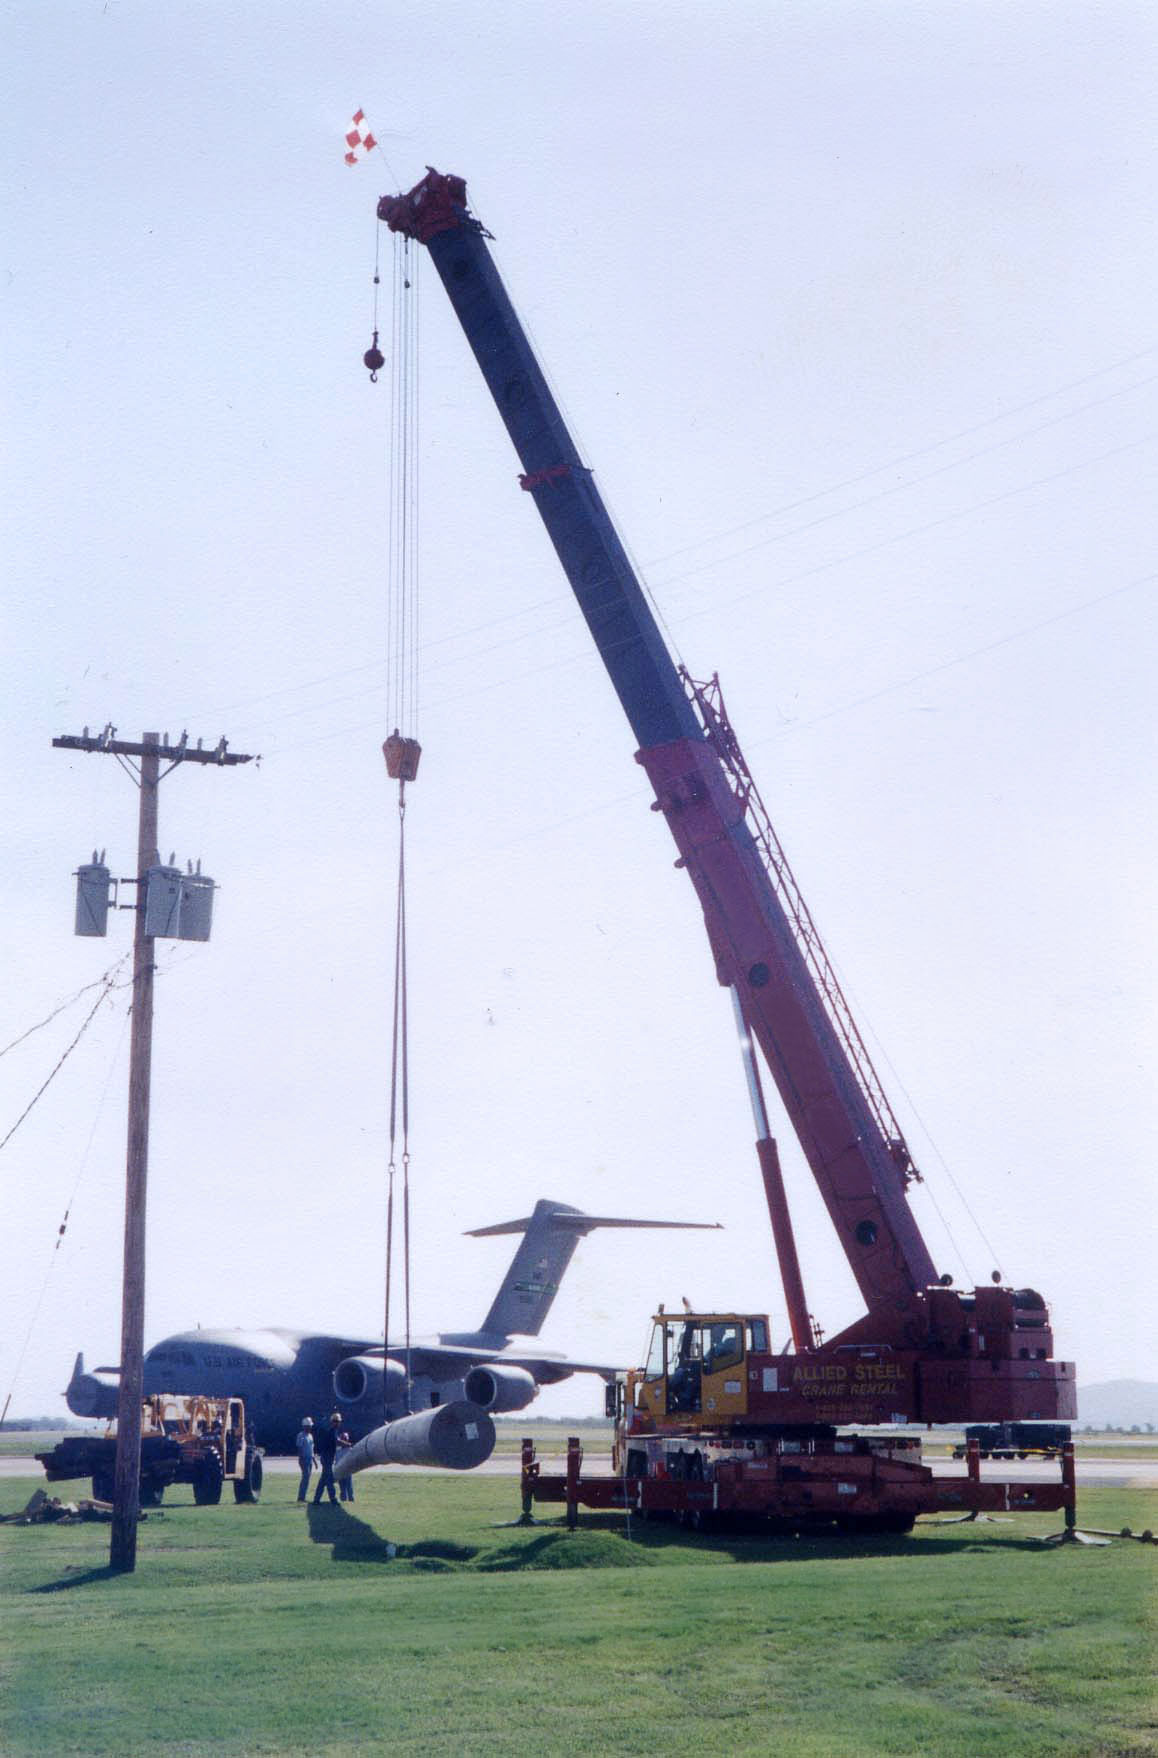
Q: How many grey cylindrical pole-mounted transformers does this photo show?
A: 3